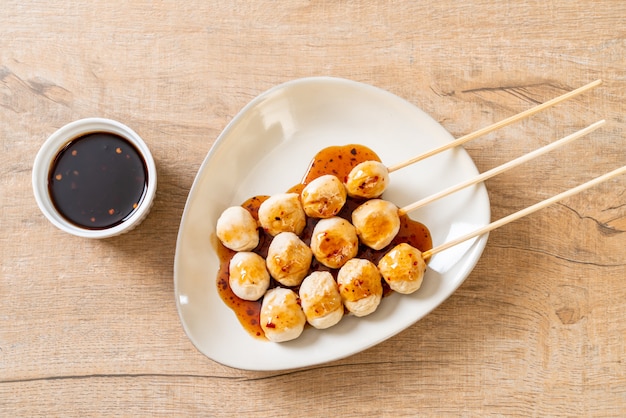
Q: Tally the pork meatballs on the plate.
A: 12